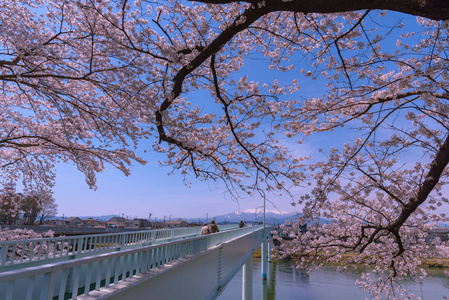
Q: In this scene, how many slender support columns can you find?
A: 3